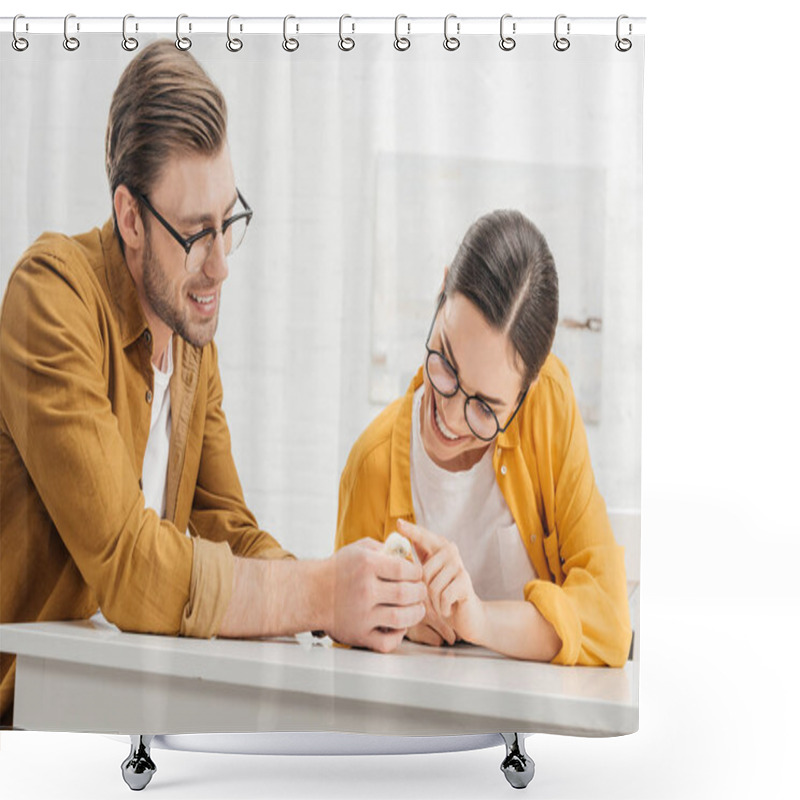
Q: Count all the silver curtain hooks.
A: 12